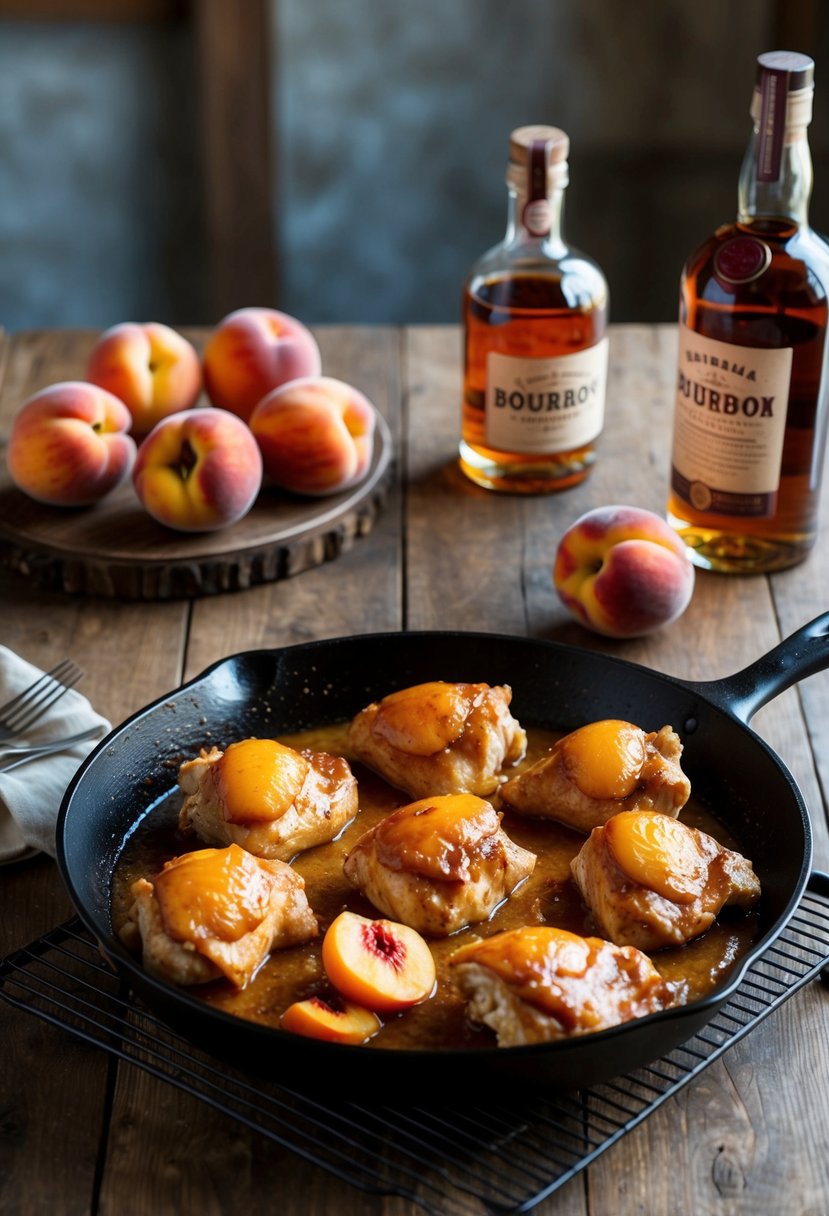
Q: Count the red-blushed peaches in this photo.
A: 6